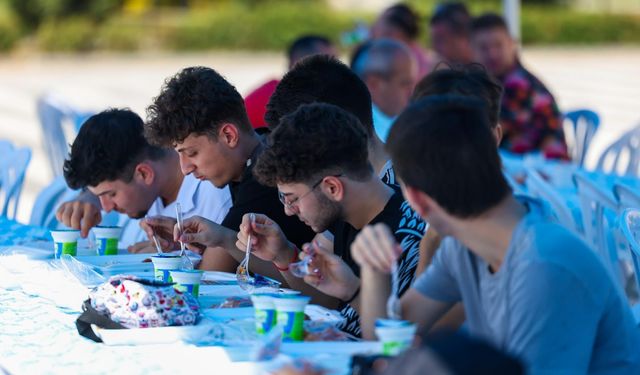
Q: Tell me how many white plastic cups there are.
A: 7